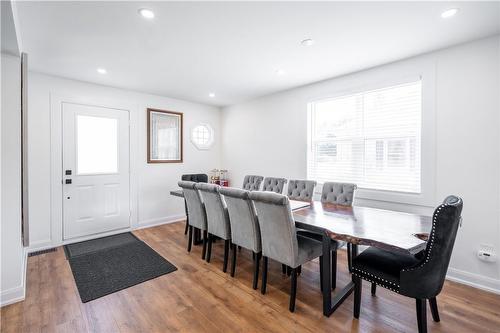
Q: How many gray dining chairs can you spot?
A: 8